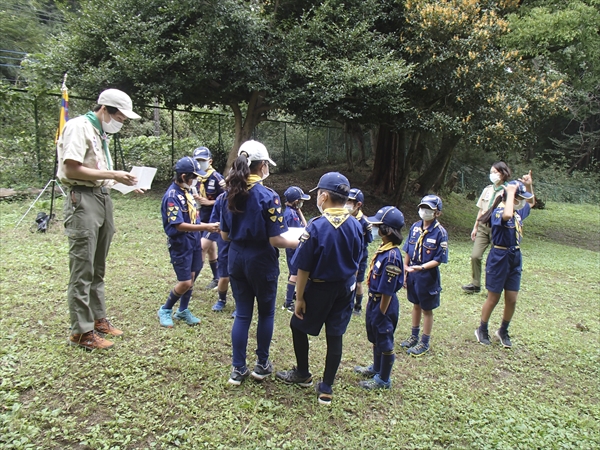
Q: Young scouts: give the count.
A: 10